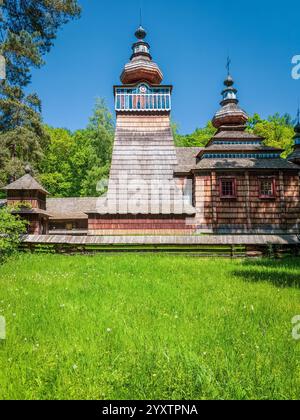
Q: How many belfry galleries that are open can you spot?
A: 1